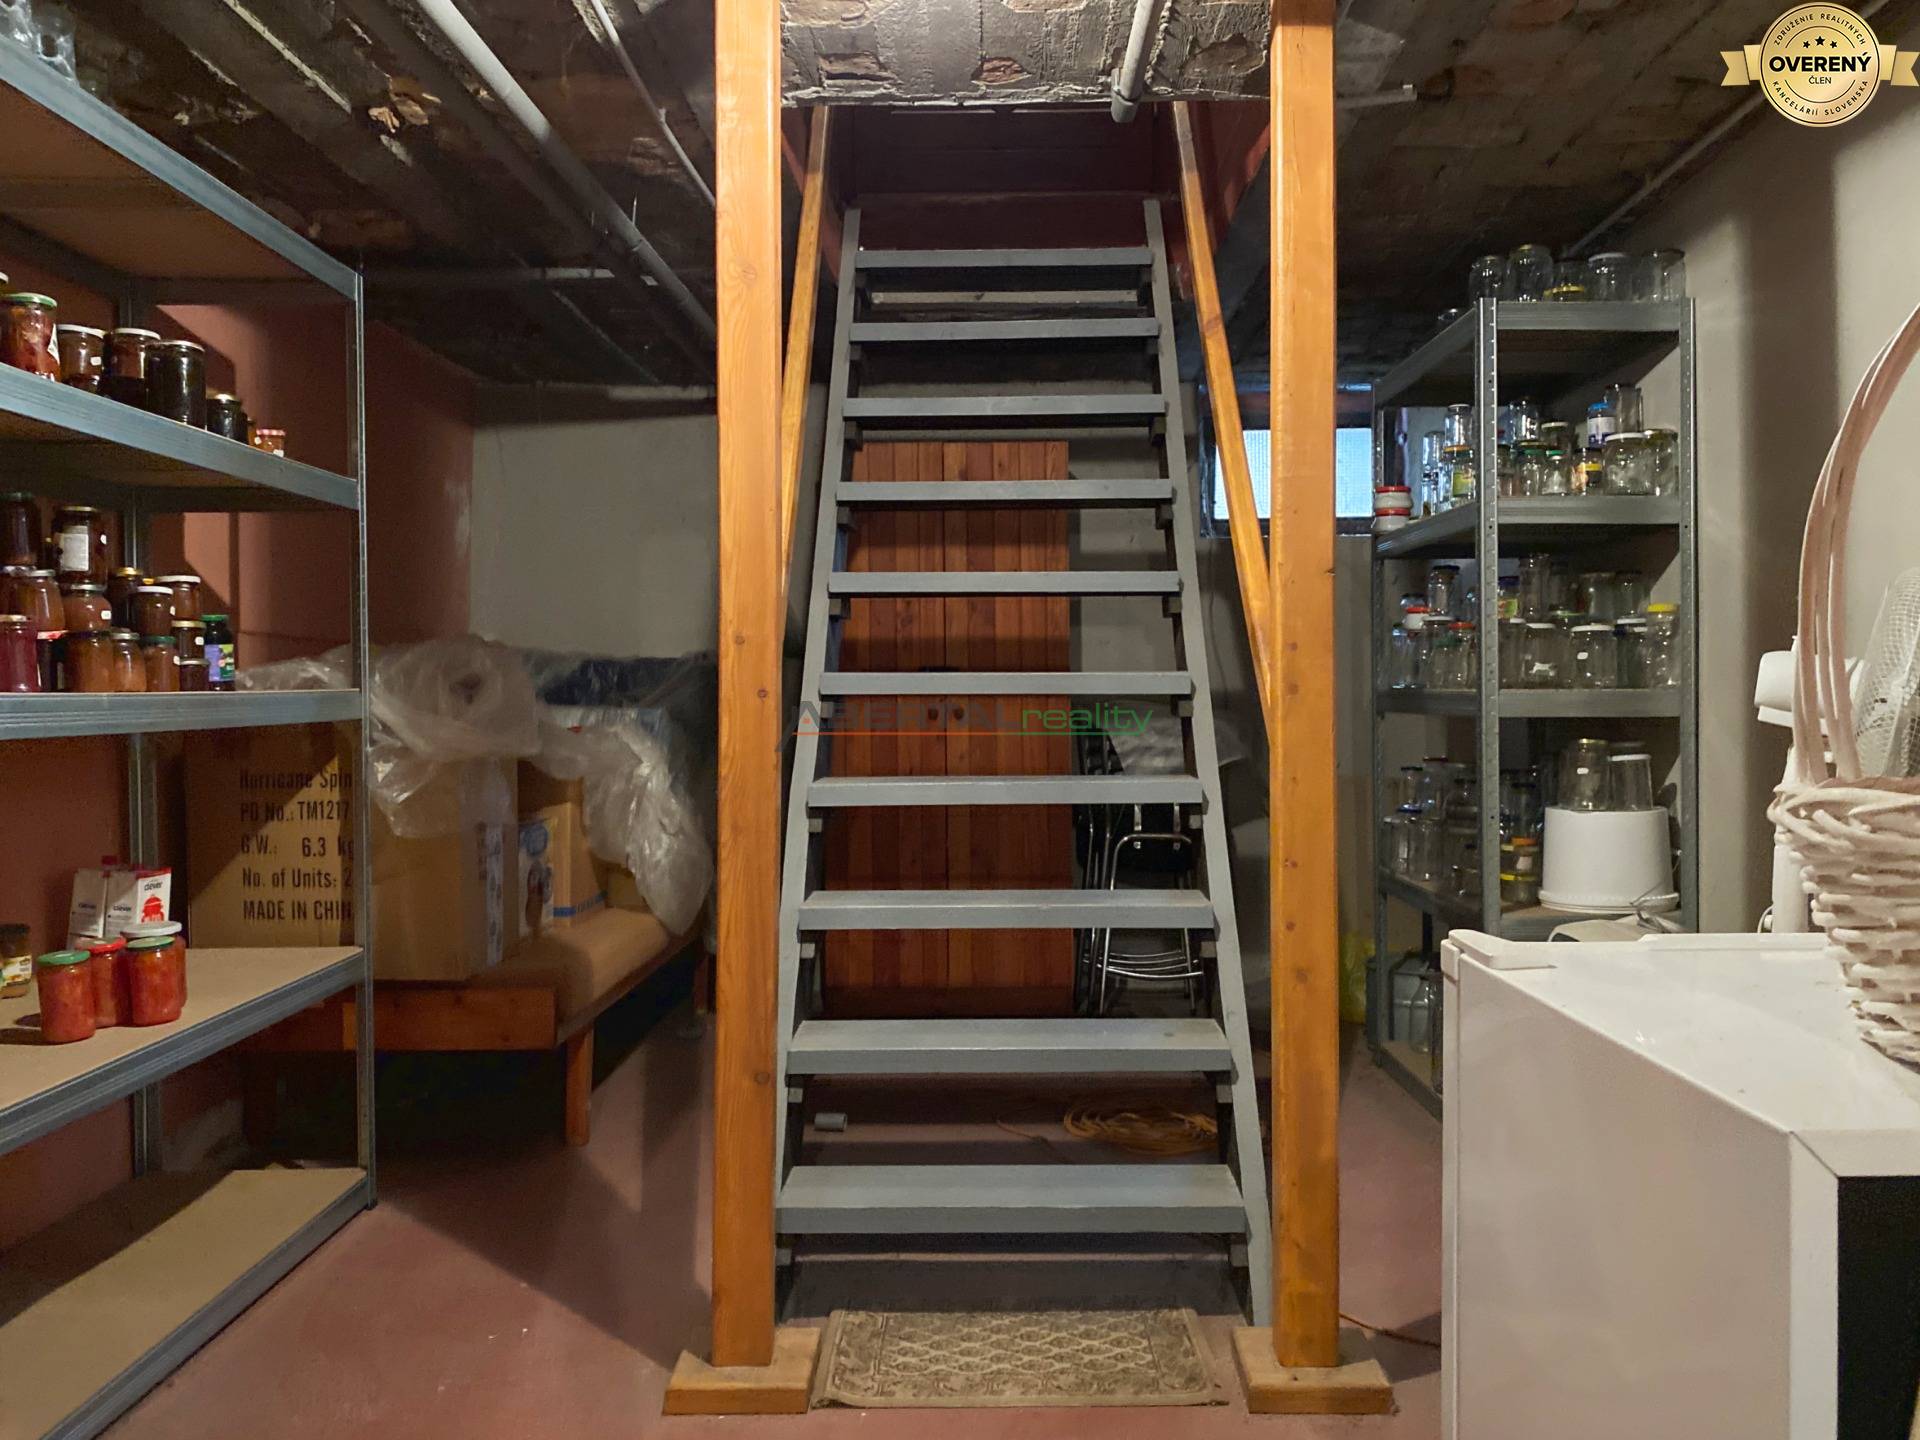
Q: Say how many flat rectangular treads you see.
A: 10